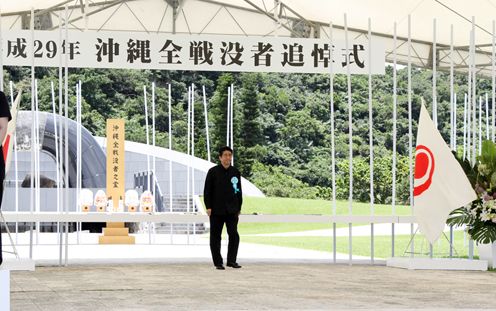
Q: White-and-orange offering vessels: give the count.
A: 4